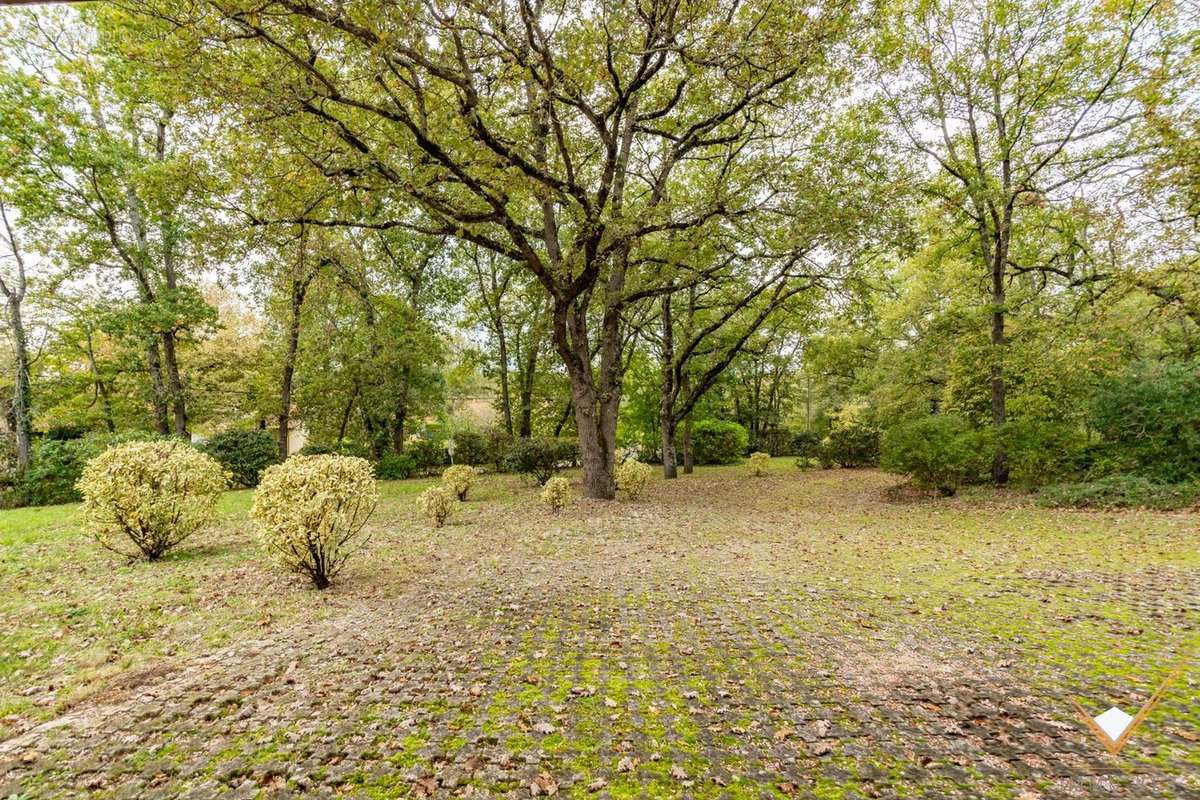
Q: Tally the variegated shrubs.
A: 7